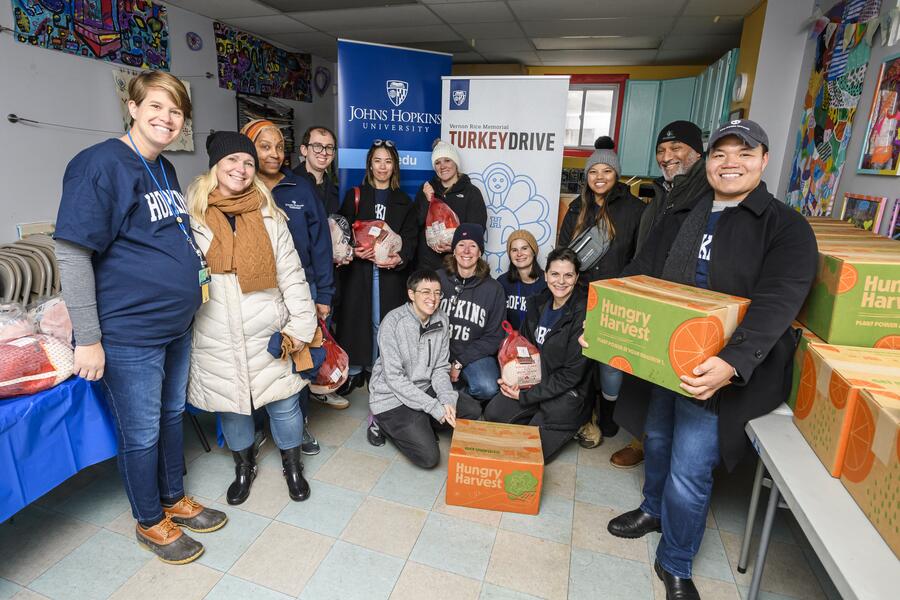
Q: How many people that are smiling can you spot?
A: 13